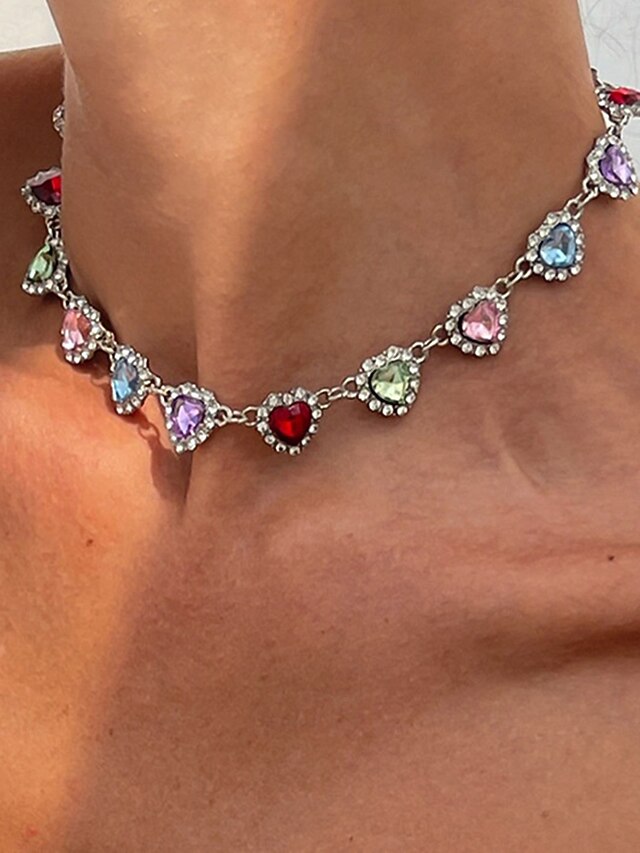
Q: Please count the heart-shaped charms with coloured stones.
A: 11